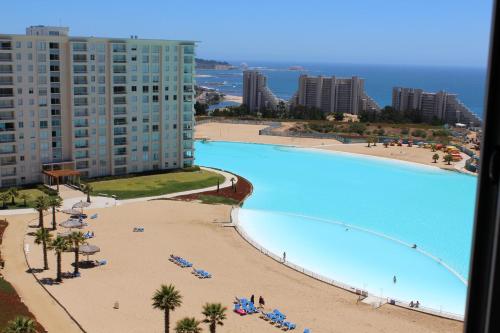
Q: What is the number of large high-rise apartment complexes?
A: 4